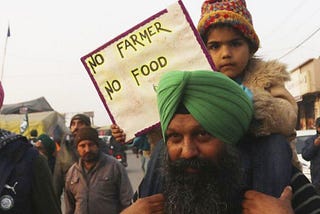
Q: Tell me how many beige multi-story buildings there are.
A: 1